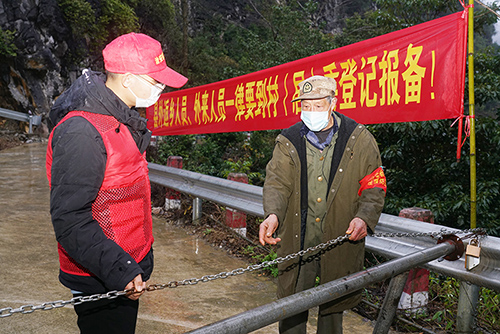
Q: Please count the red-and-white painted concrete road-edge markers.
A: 3